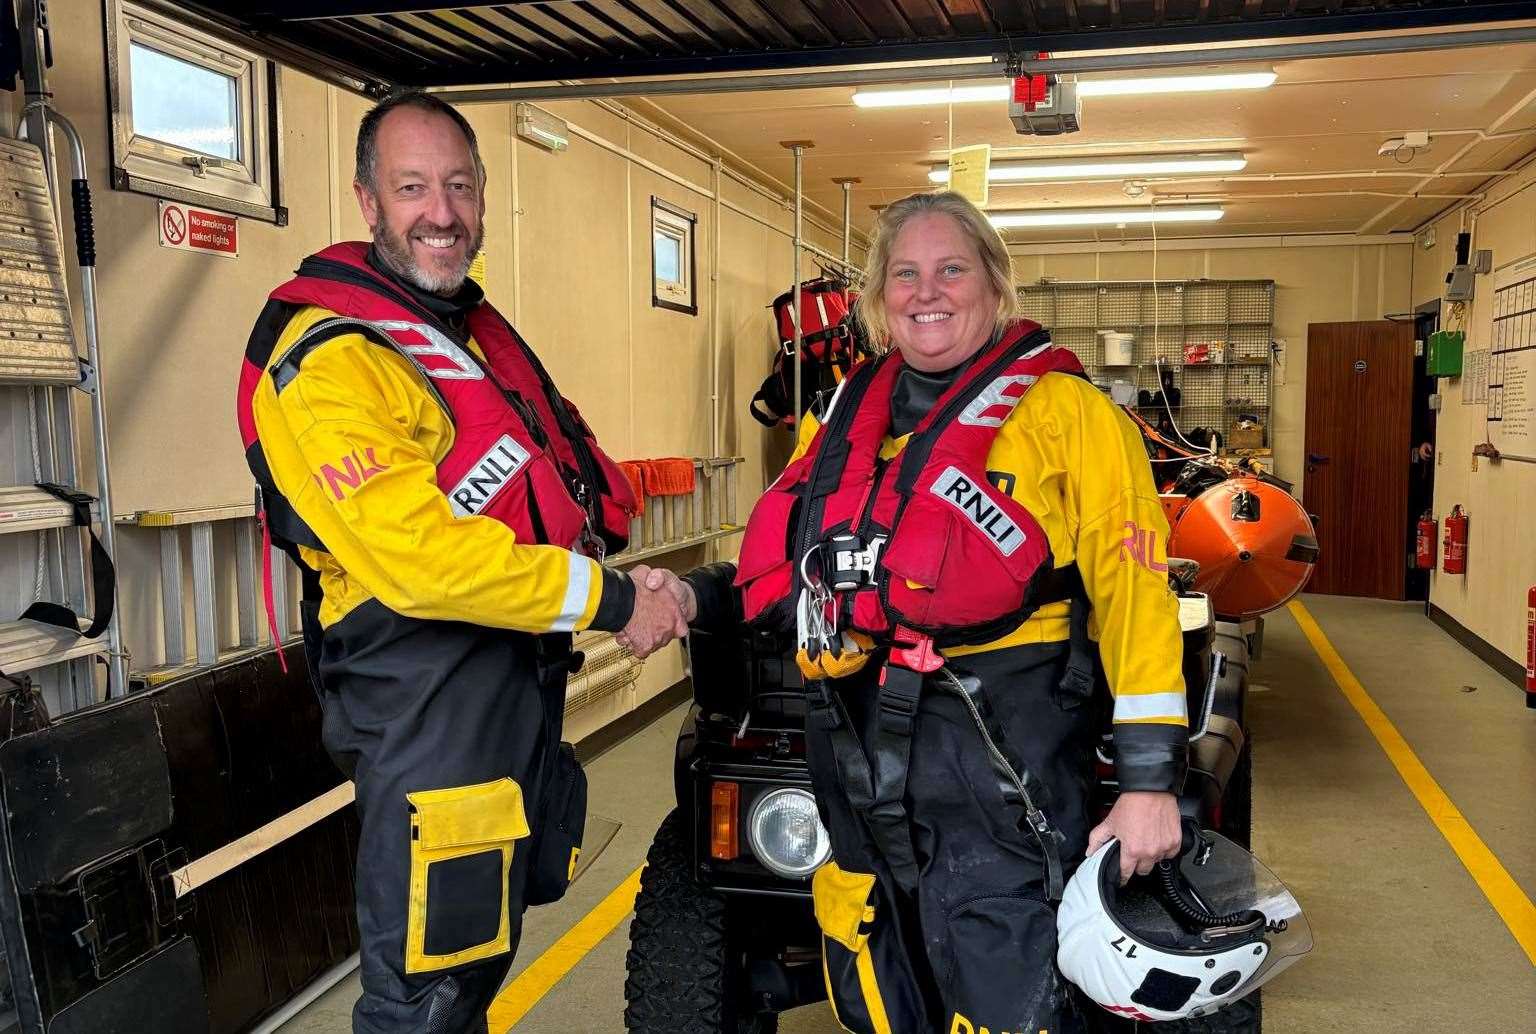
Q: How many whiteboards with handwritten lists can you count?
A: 1